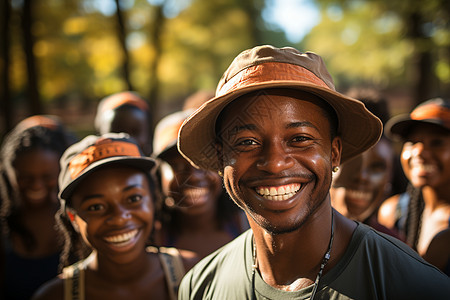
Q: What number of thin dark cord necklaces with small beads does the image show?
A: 1